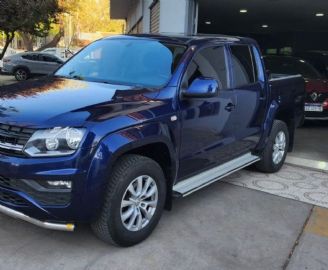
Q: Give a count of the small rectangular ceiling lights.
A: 4